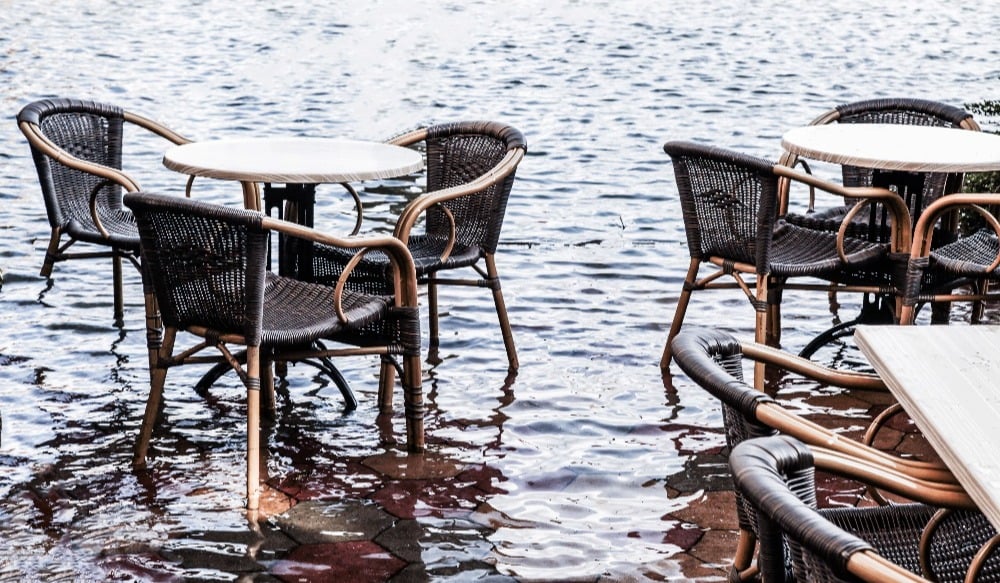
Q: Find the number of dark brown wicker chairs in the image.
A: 8